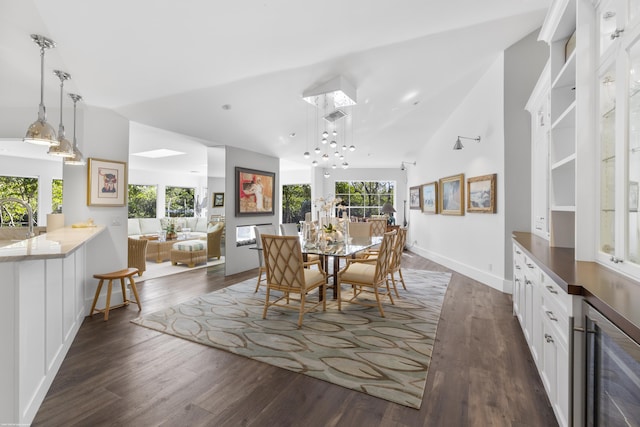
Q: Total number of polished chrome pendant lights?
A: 3